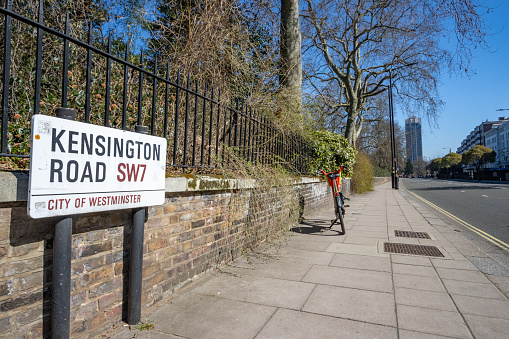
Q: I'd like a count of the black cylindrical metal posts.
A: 2